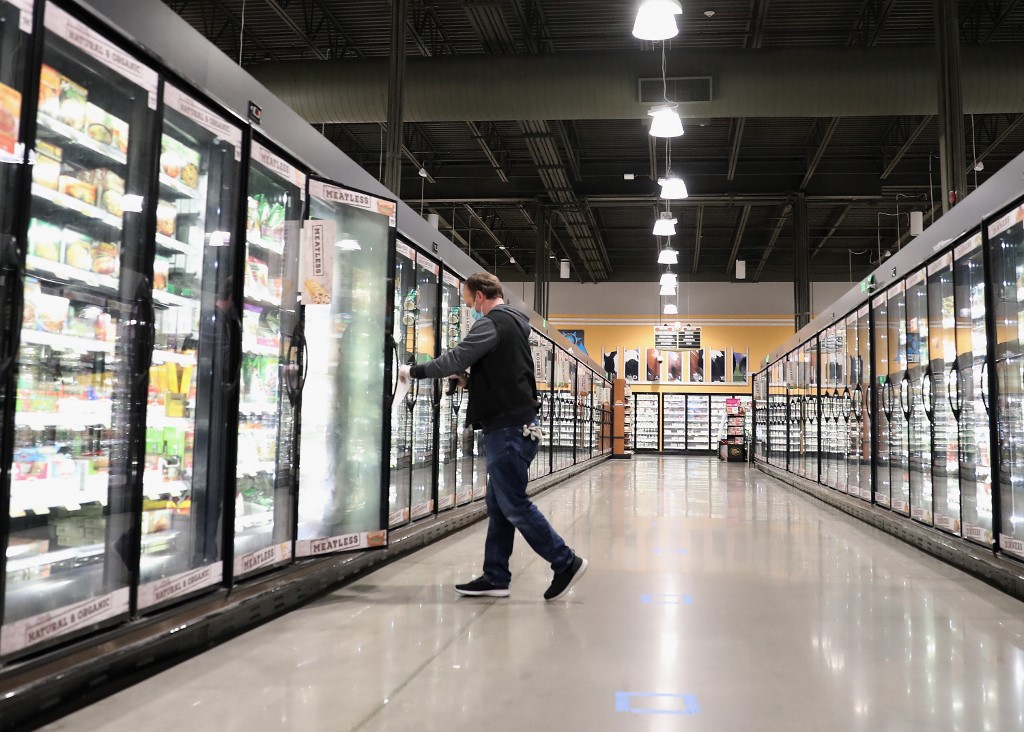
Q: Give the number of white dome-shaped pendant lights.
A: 8